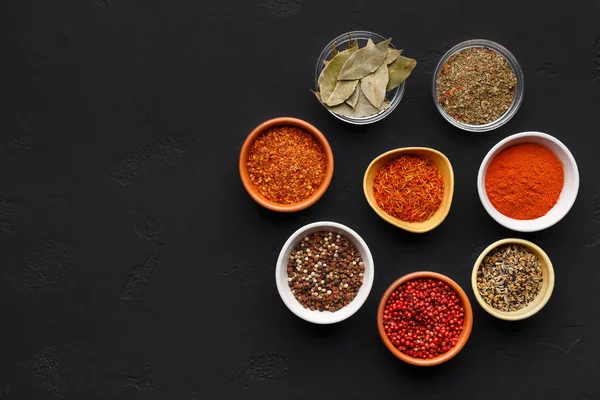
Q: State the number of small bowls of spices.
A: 8